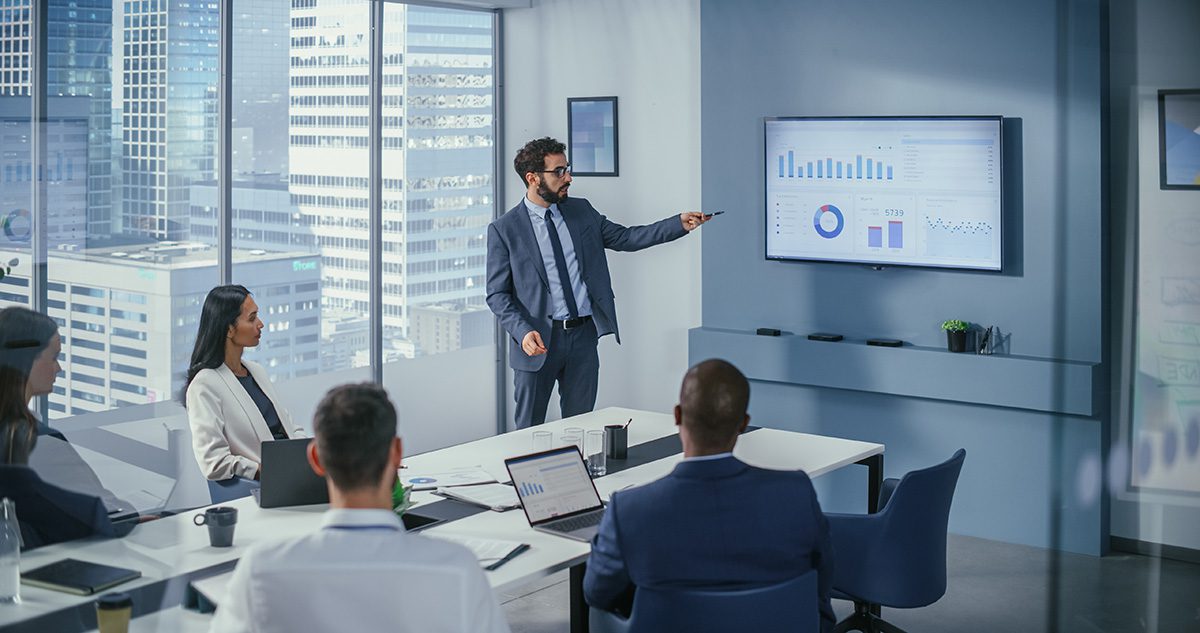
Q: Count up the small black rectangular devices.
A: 3